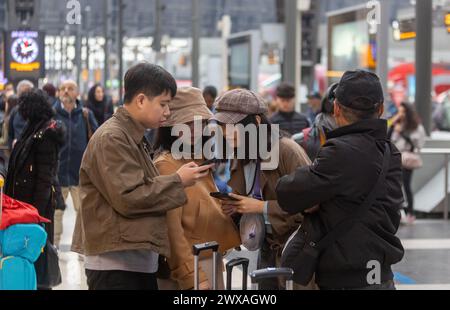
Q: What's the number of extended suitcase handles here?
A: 3